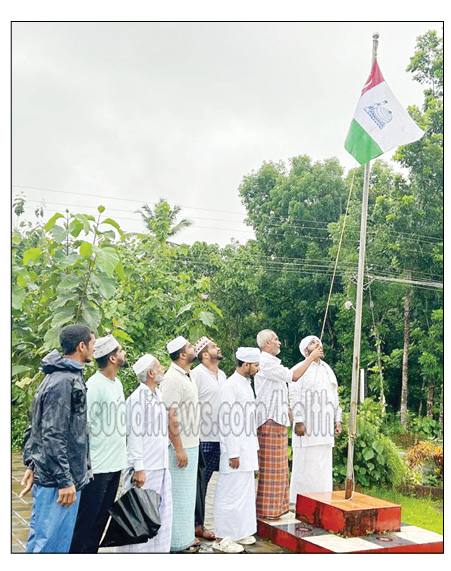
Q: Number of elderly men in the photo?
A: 2